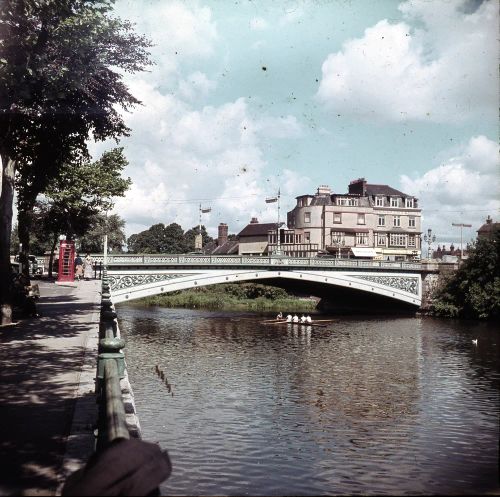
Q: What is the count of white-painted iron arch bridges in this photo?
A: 1